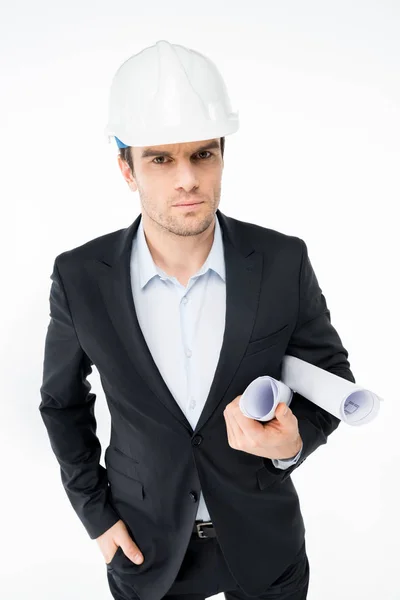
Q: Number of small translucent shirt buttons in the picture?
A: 3